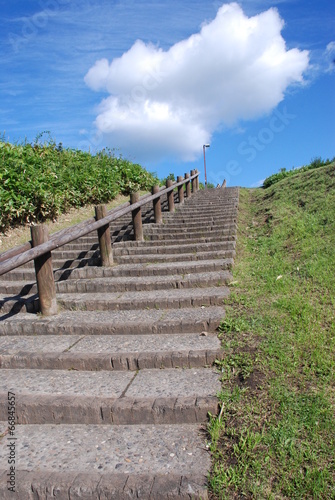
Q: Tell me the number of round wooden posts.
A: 9